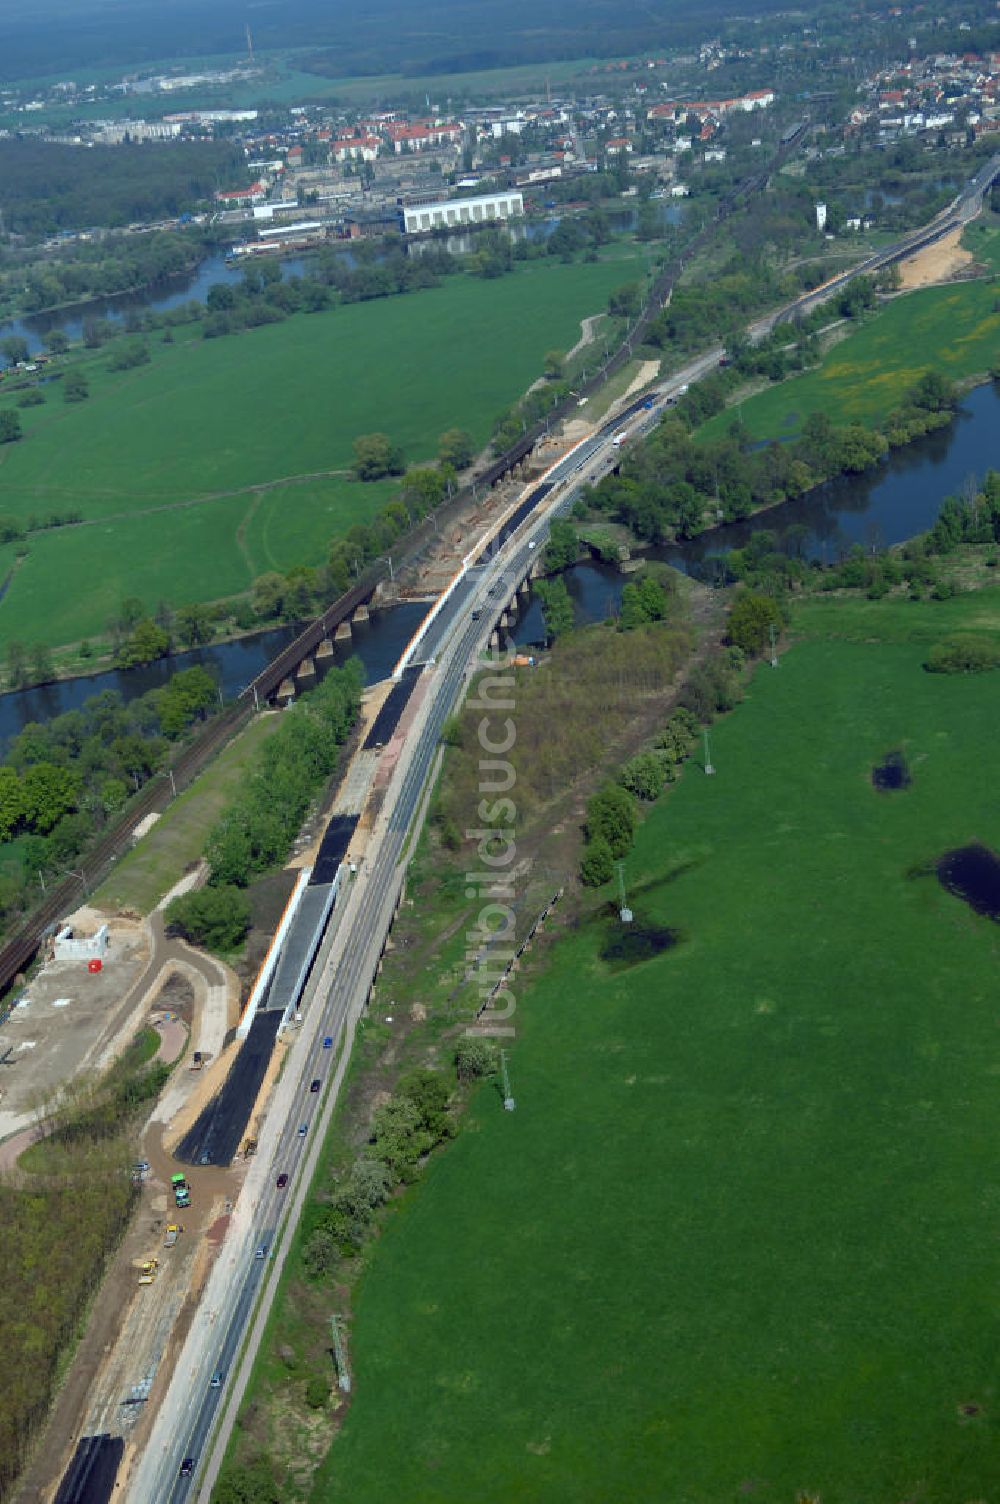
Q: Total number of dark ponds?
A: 3